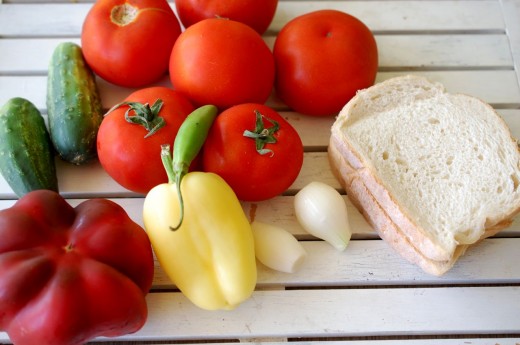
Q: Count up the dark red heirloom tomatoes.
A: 1